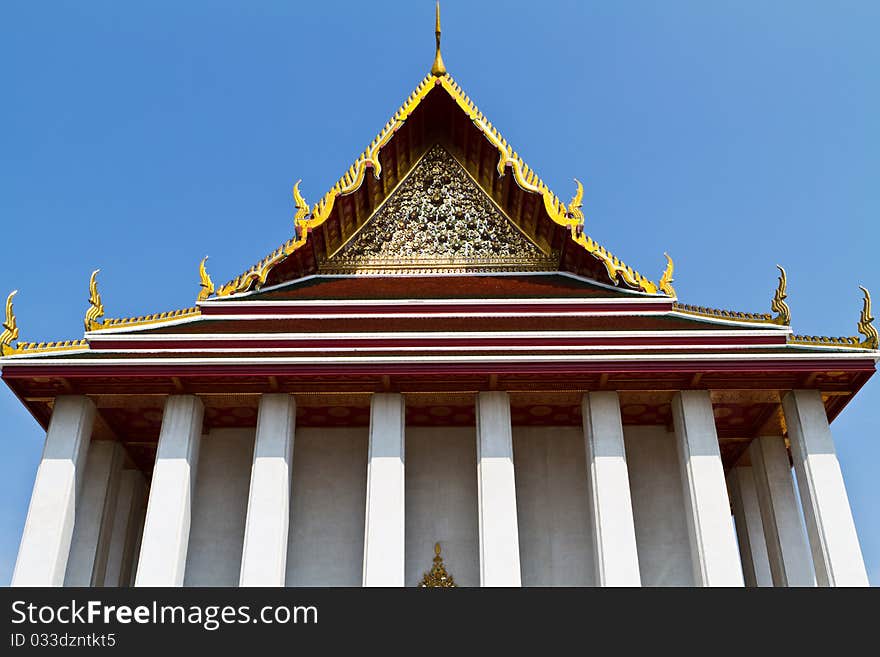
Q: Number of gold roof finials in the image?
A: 9